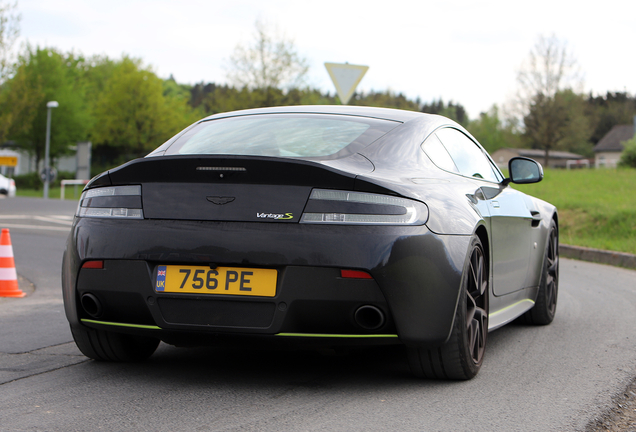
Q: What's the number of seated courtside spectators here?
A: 0